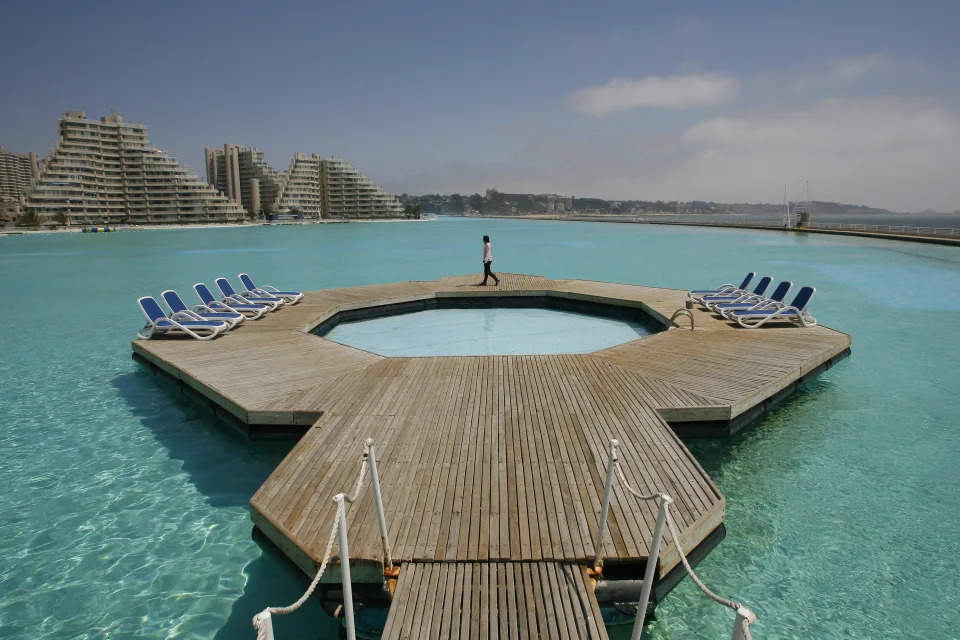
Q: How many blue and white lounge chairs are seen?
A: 9